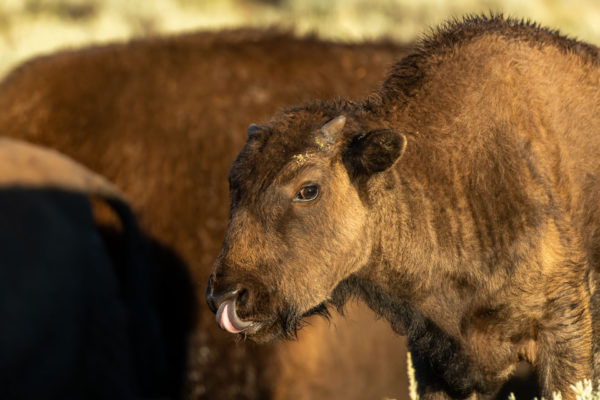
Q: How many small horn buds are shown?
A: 2